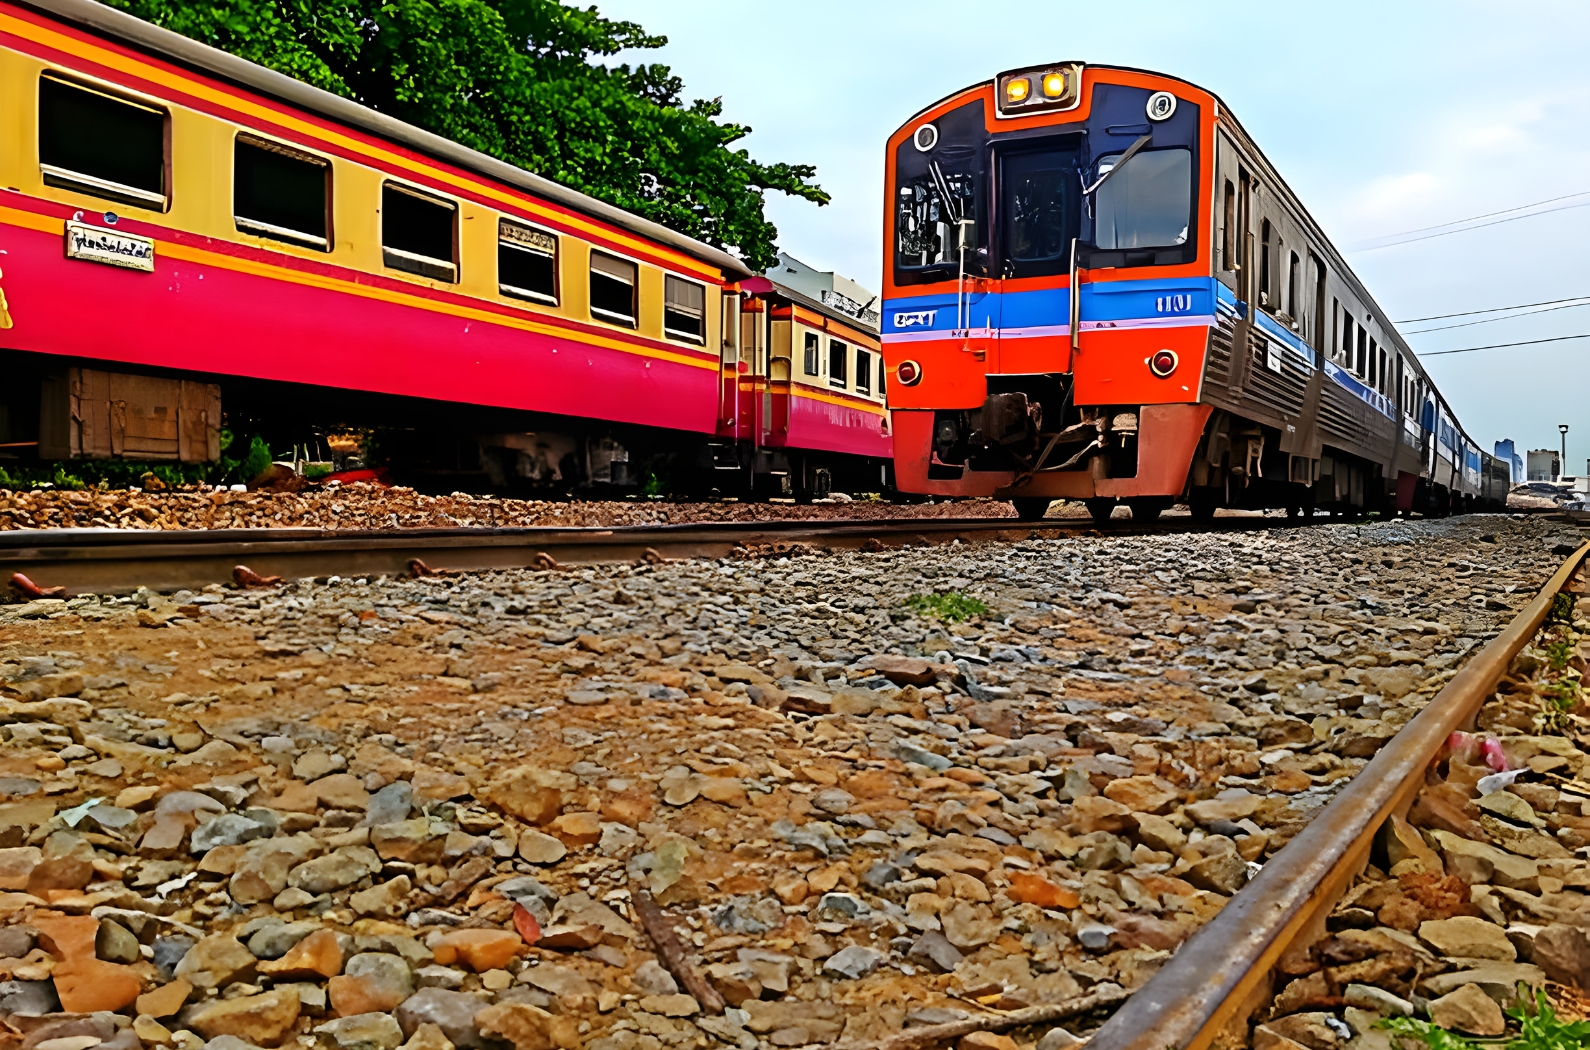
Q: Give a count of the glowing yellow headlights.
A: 2